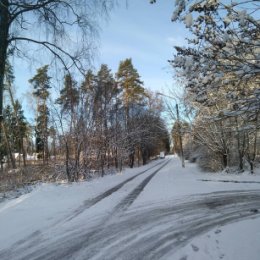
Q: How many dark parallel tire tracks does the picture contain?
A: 2